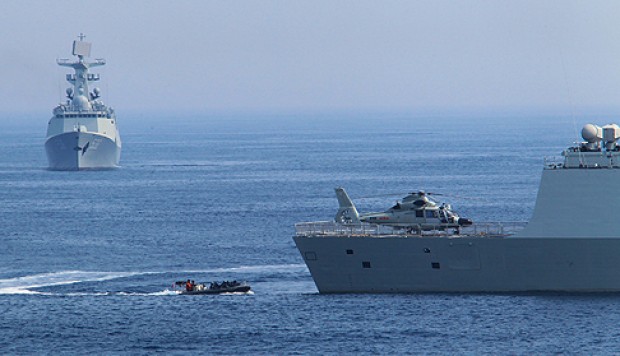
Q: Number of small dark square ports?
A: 4